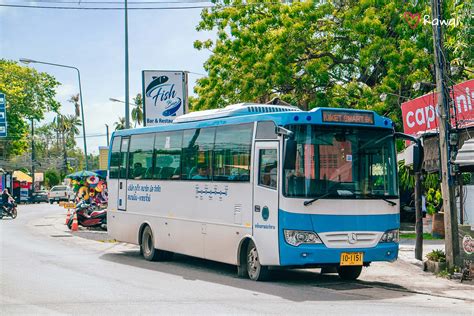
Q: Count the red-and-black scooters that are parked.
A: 1